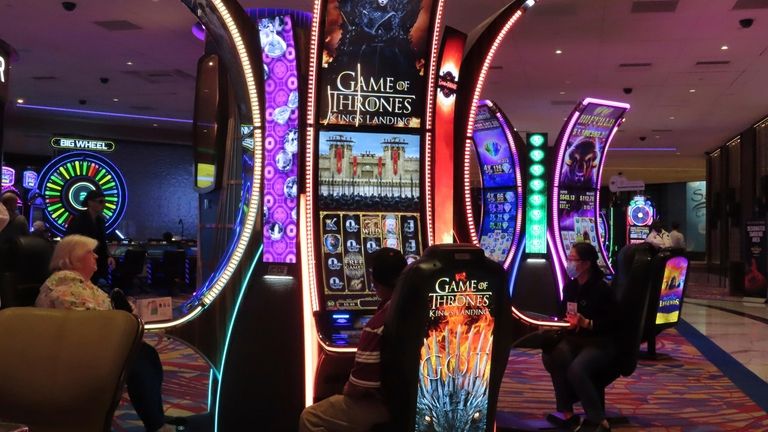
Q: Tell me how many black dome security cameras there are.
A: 6